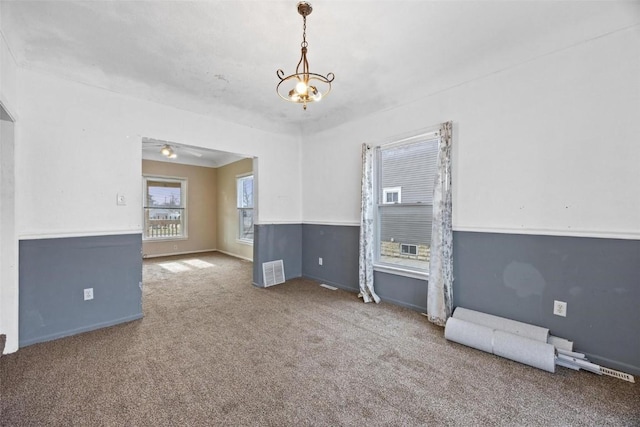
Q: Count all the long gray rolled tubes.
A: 2